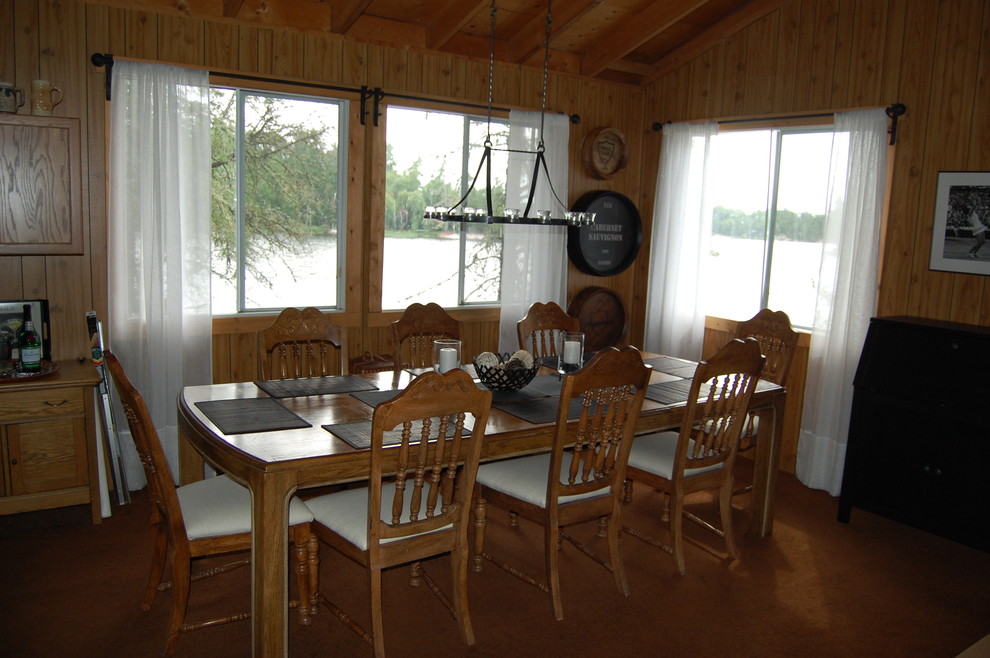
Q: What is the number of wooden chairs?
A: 8